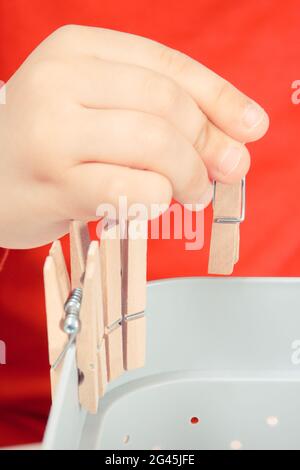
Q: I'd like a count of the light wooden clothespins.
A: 5